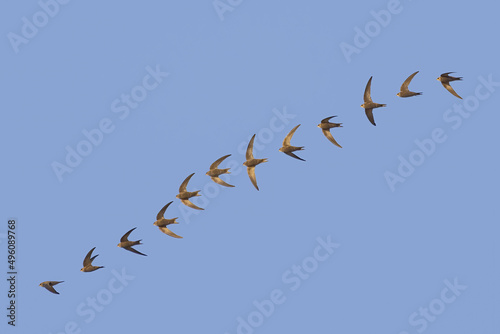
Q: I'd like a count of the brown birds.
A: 12